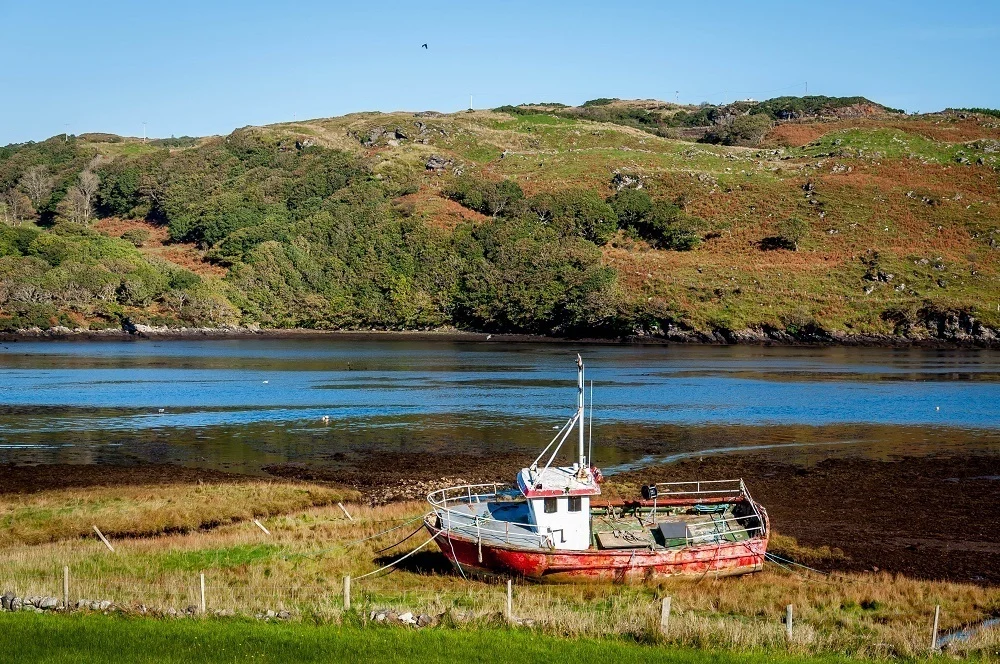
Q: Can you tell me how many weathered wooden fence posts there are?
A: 10